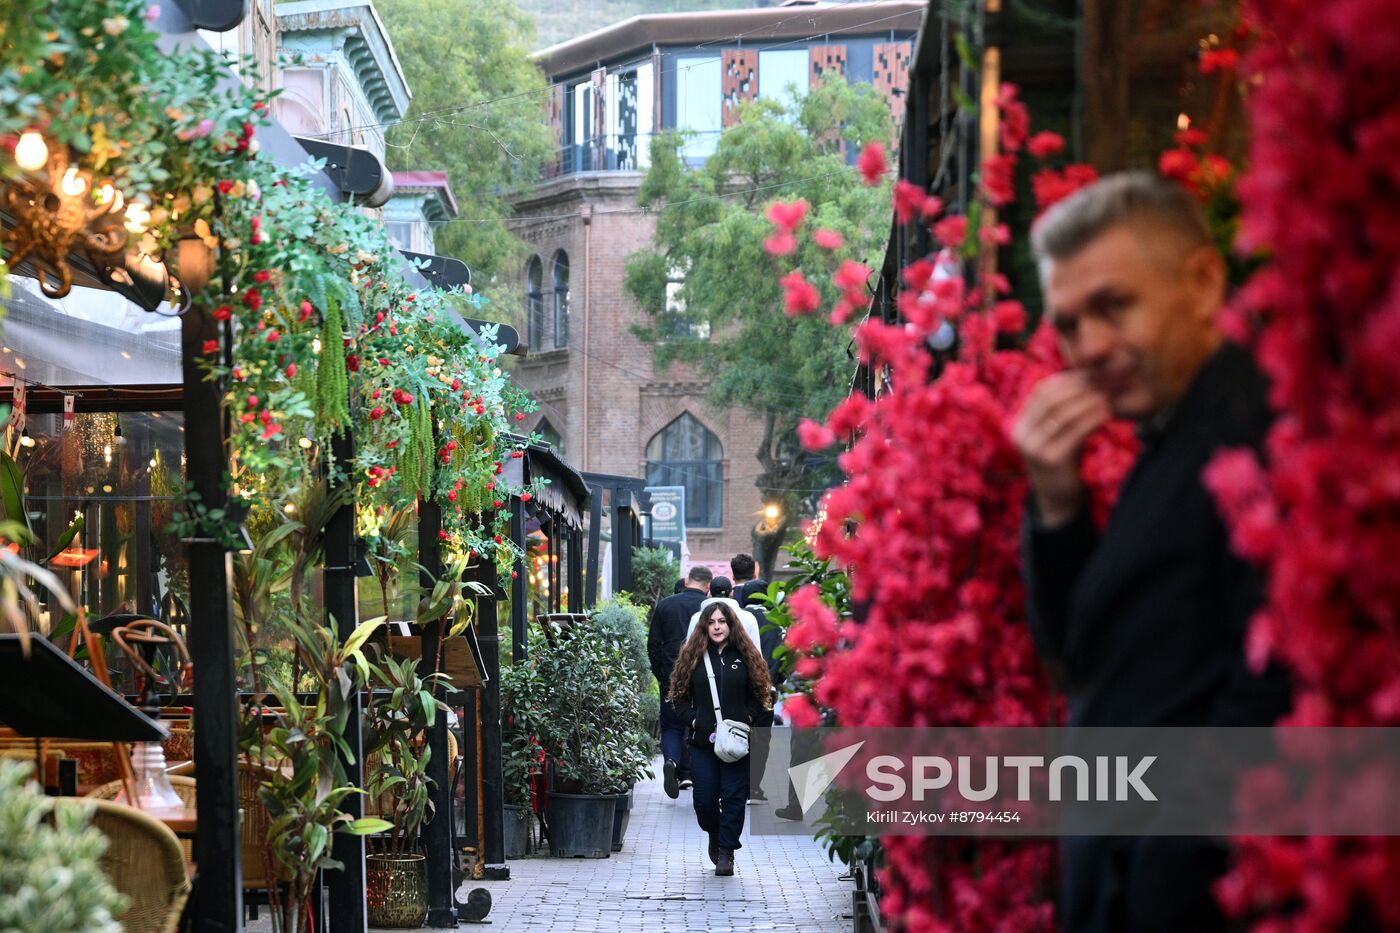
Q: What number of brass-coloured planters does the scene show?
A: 1